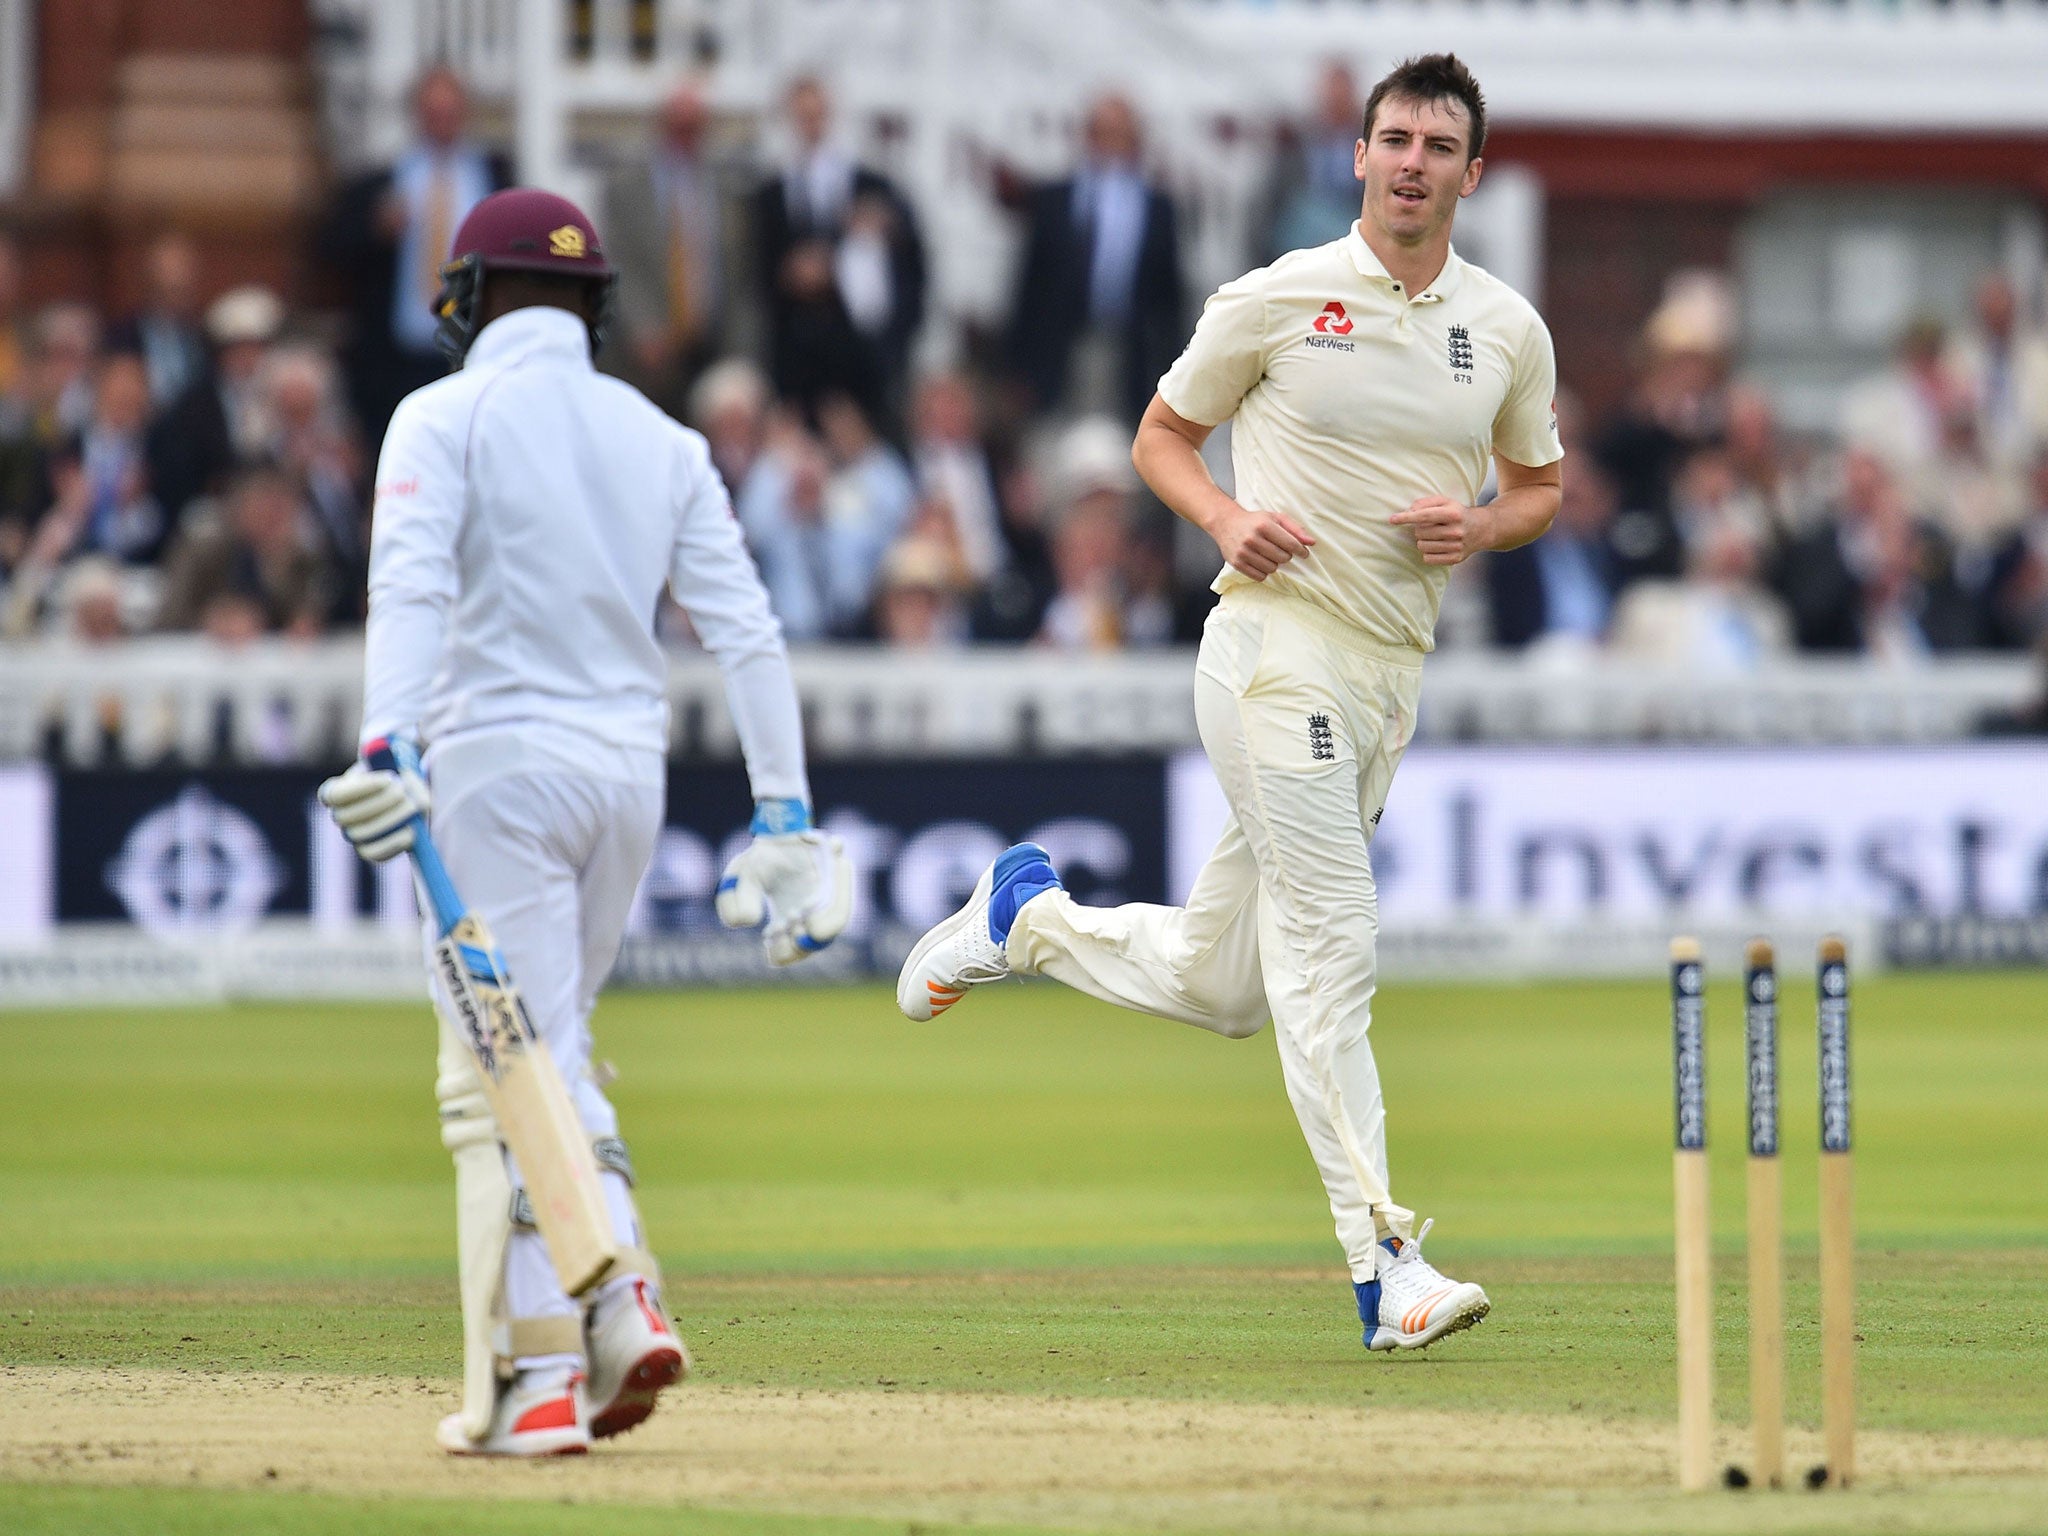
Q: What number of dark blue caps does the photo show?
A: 0